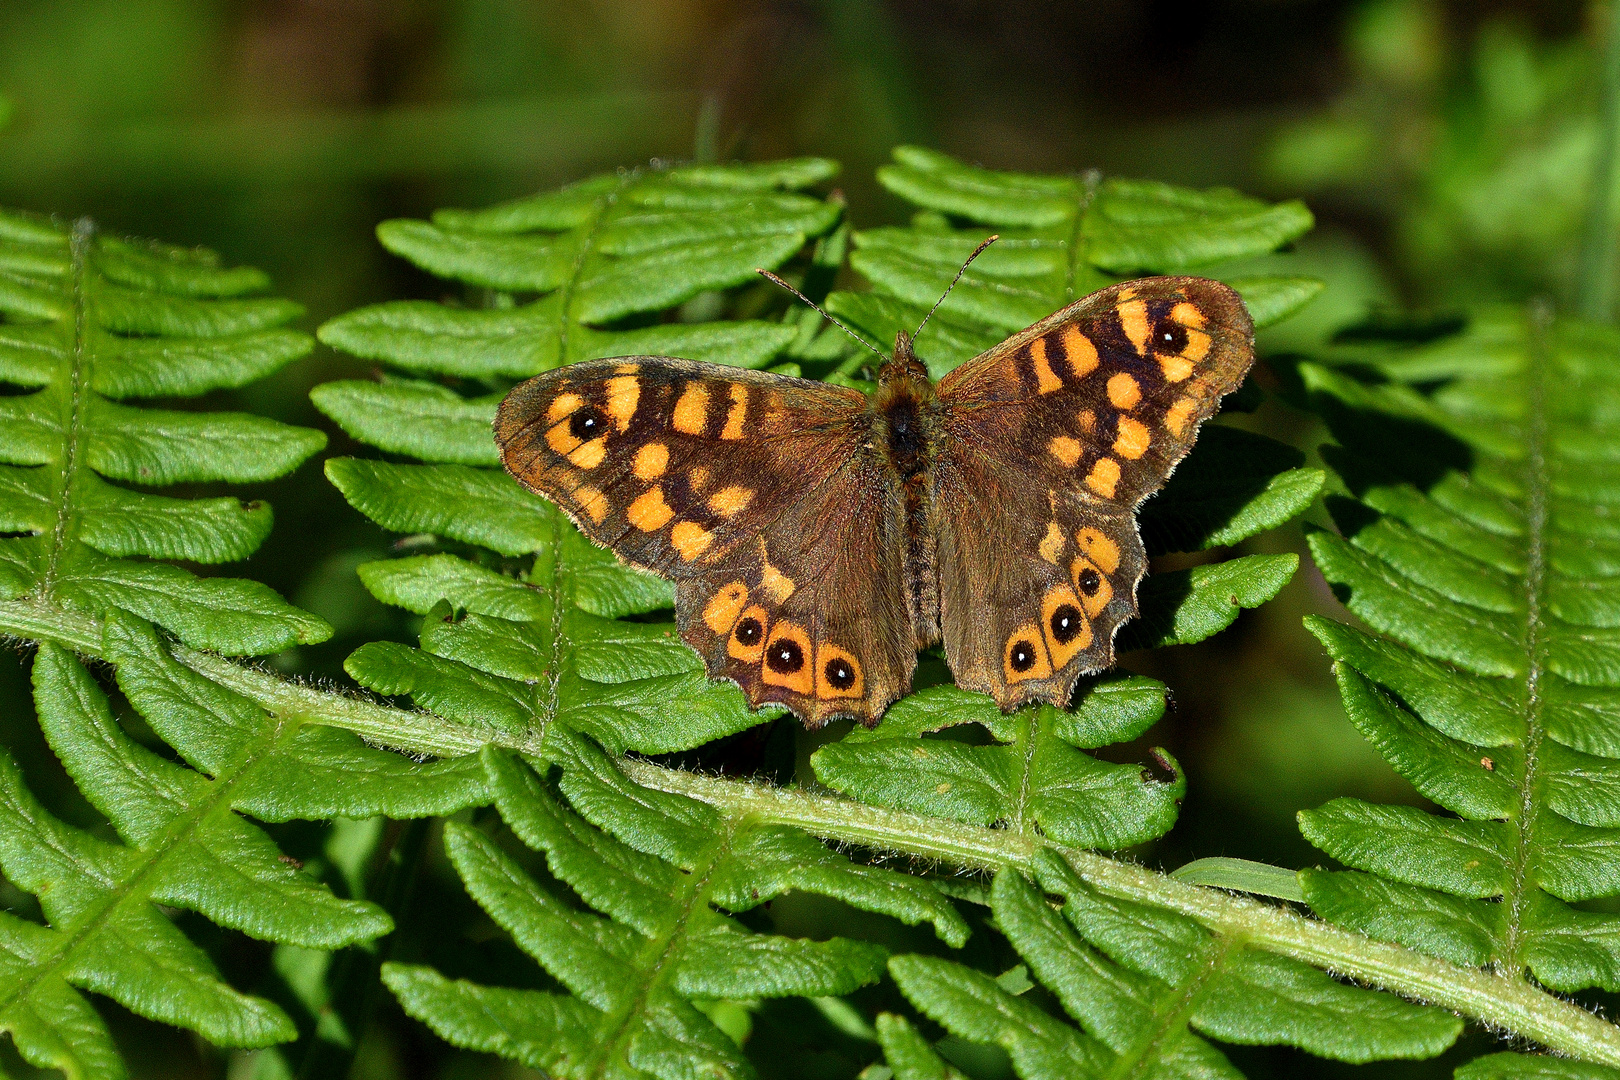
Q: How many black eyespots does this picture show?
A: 8